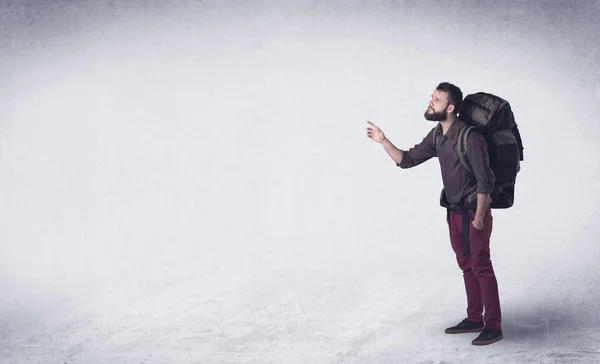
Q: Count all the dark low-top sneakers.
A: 2